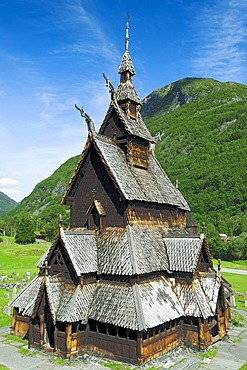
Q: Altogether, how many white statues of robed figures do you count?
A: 0